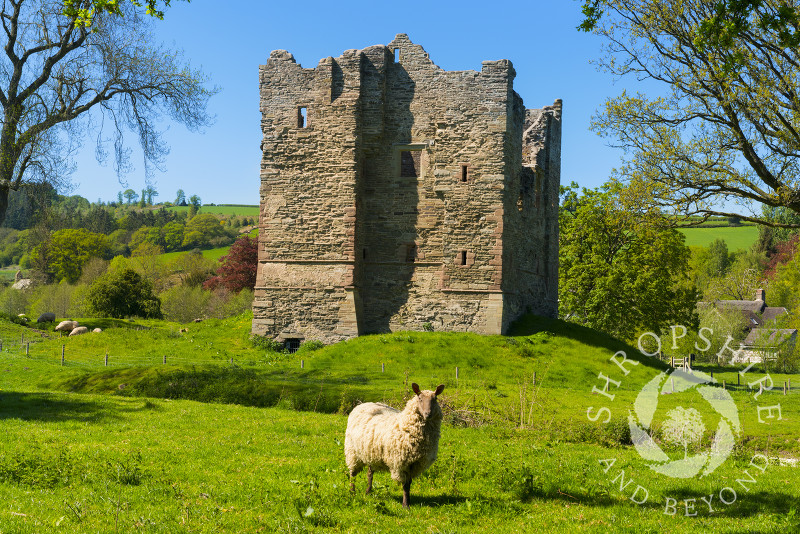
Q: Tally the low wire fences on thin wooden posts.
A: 1